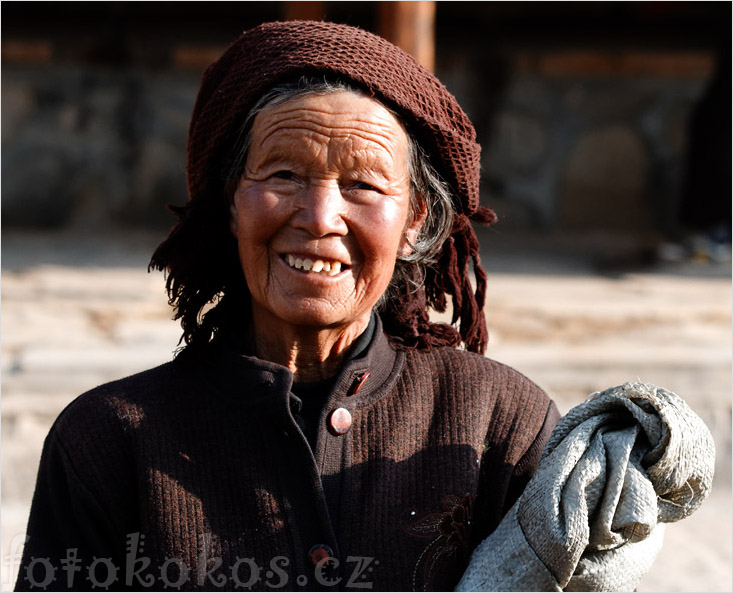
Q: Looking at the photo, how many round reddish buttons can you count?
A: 2